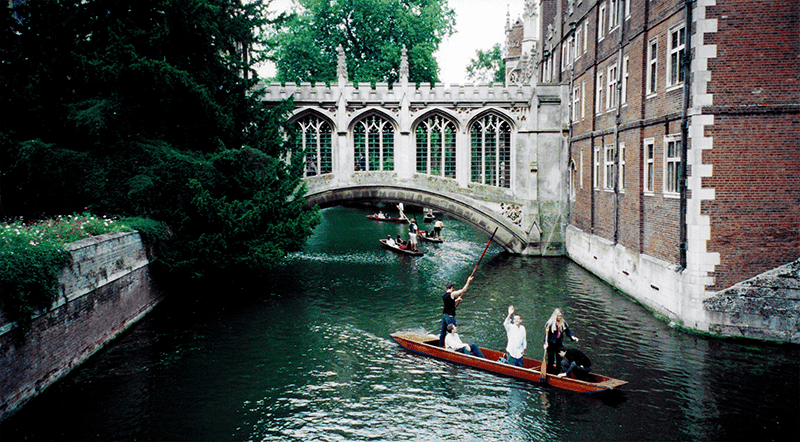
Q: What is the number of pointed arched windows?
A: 4